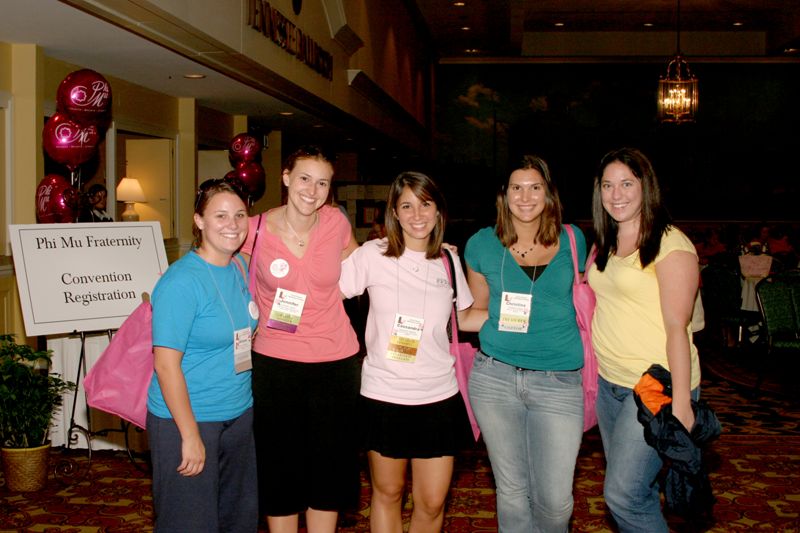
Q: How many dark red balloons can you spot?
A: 6